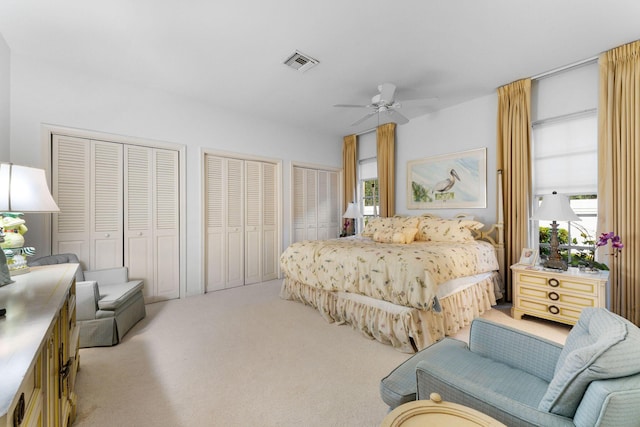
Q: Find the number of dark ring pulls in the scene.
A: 3